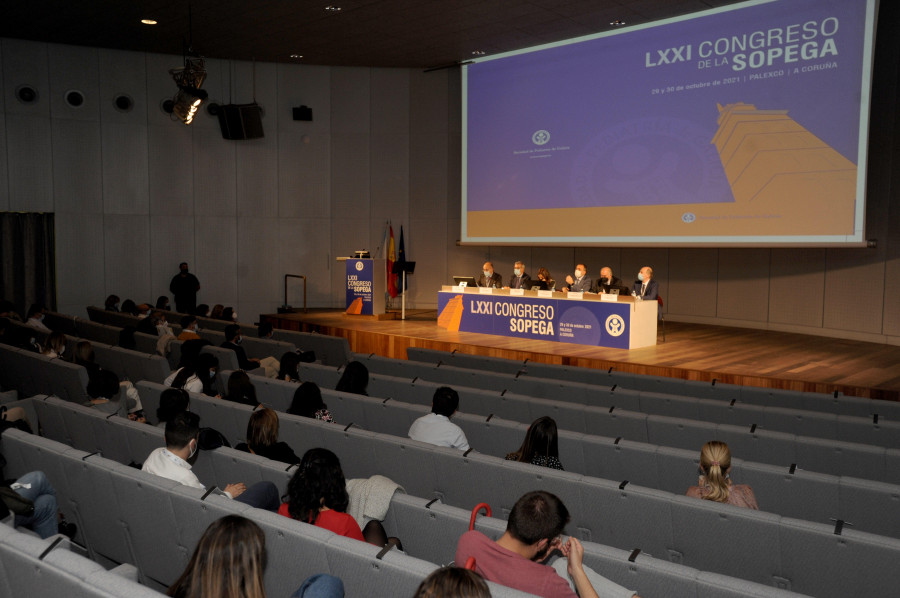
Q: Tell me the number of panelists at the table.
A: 6